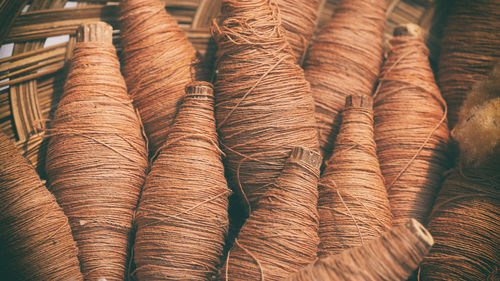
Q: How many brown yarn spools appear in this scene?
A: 13